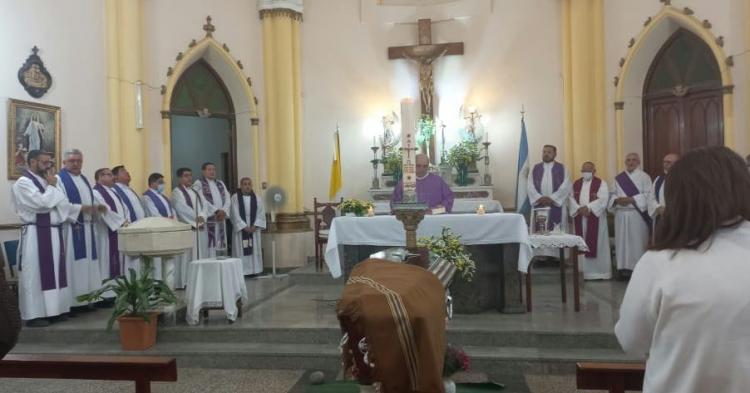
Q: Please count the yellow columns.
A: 3